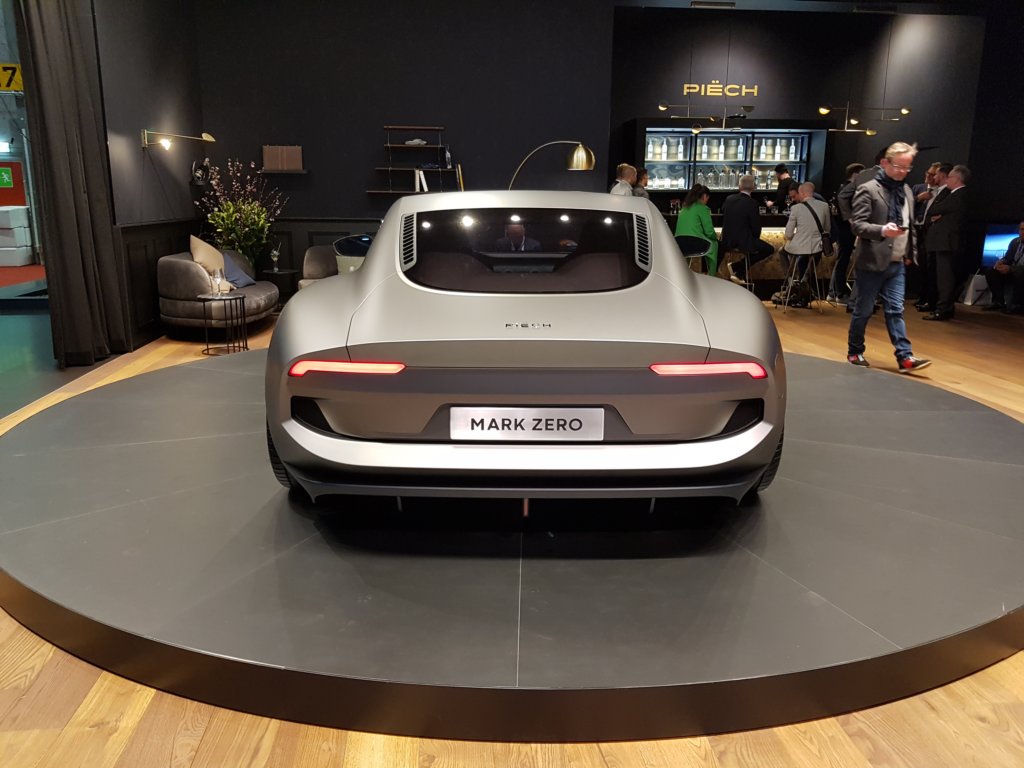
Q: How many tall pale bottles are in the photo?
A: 9